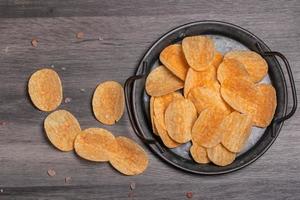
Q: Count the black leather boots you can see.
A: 0